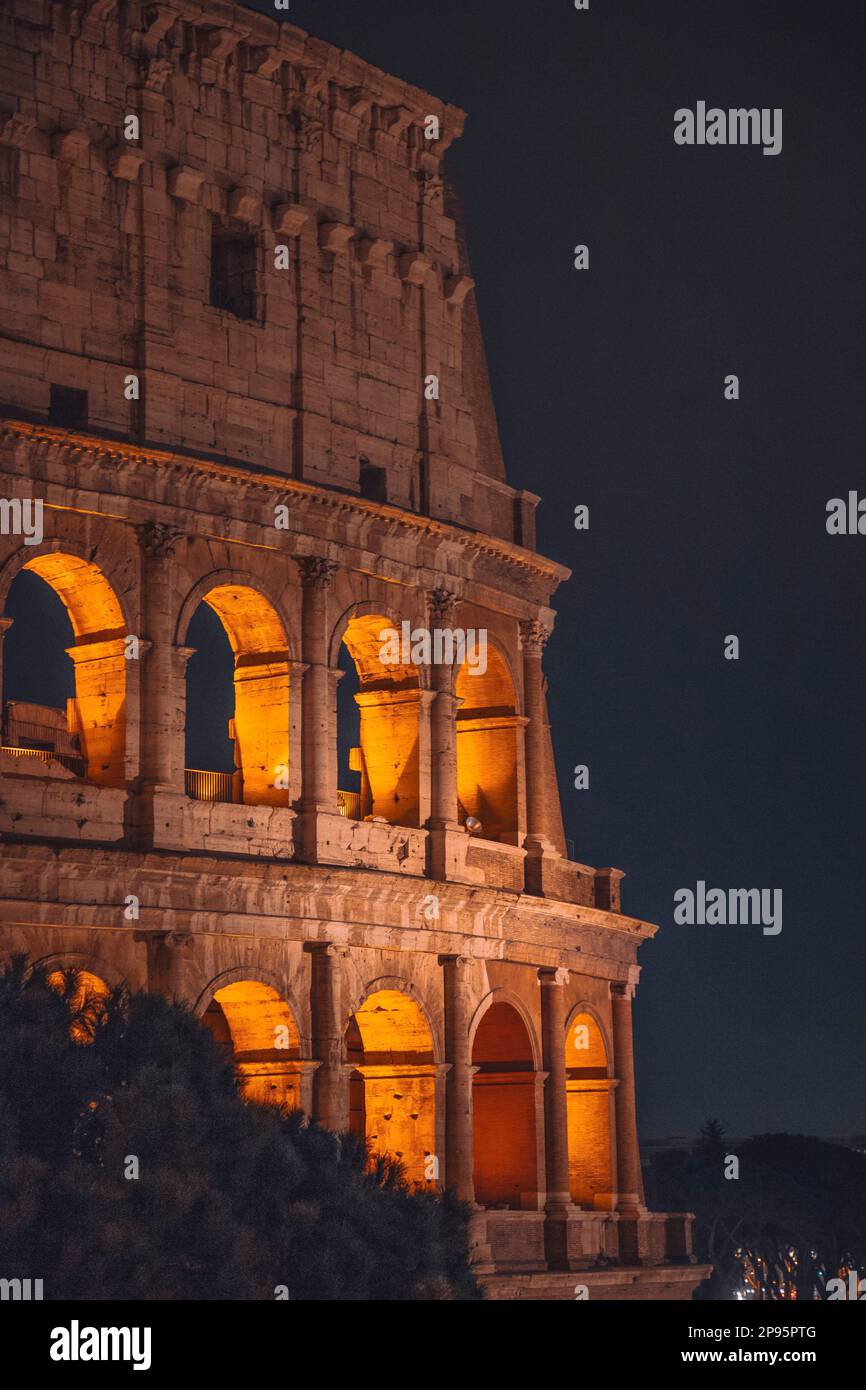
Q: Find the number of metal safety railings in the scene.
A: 3